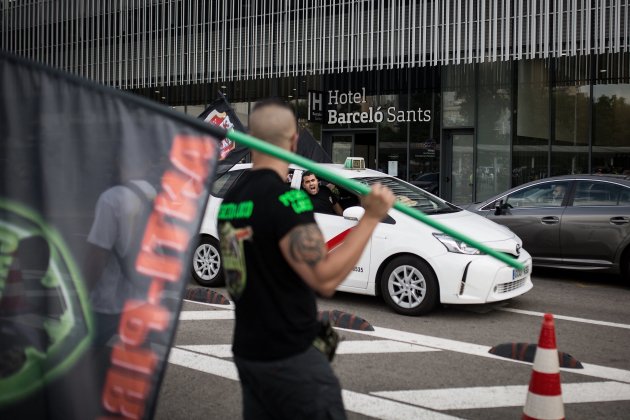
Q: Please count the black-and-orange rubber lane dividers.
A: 3